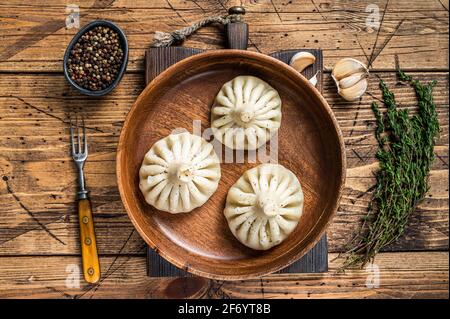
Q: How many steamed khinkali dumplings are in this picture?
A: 3